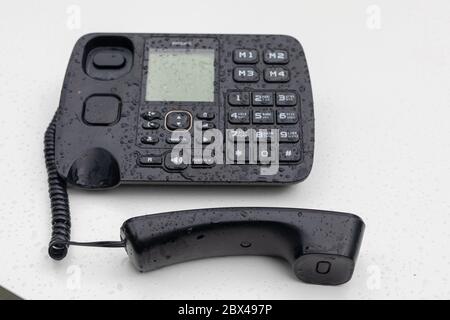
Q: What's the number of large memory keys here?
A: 4